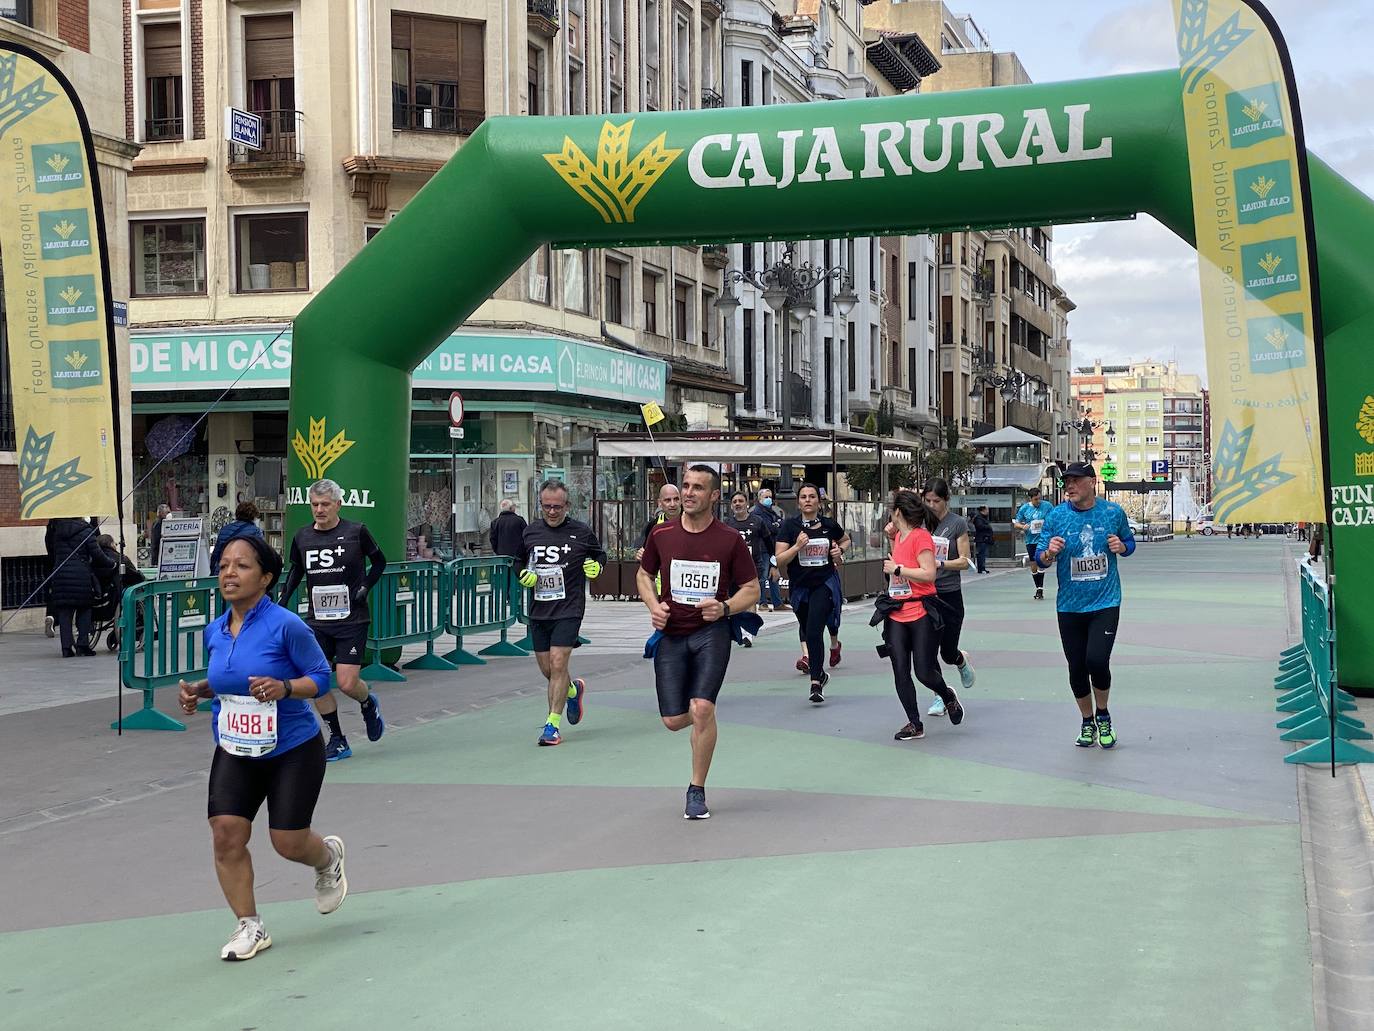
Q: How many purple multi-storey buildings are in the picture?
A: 0